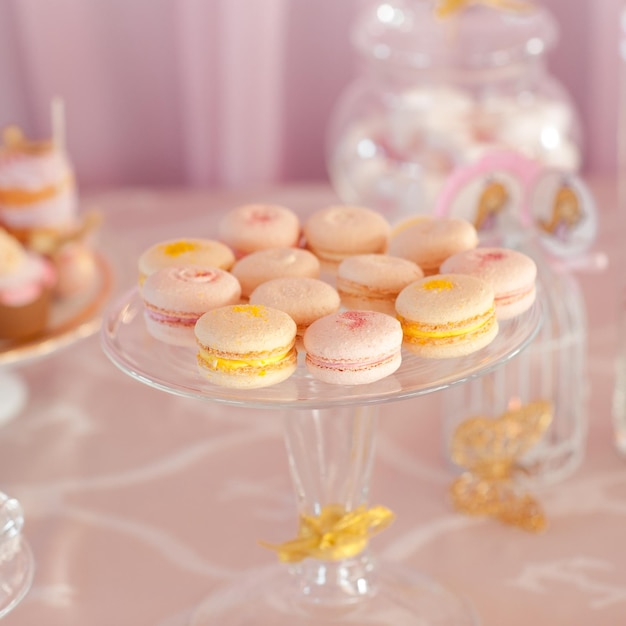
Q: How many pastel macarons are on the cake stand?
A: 12